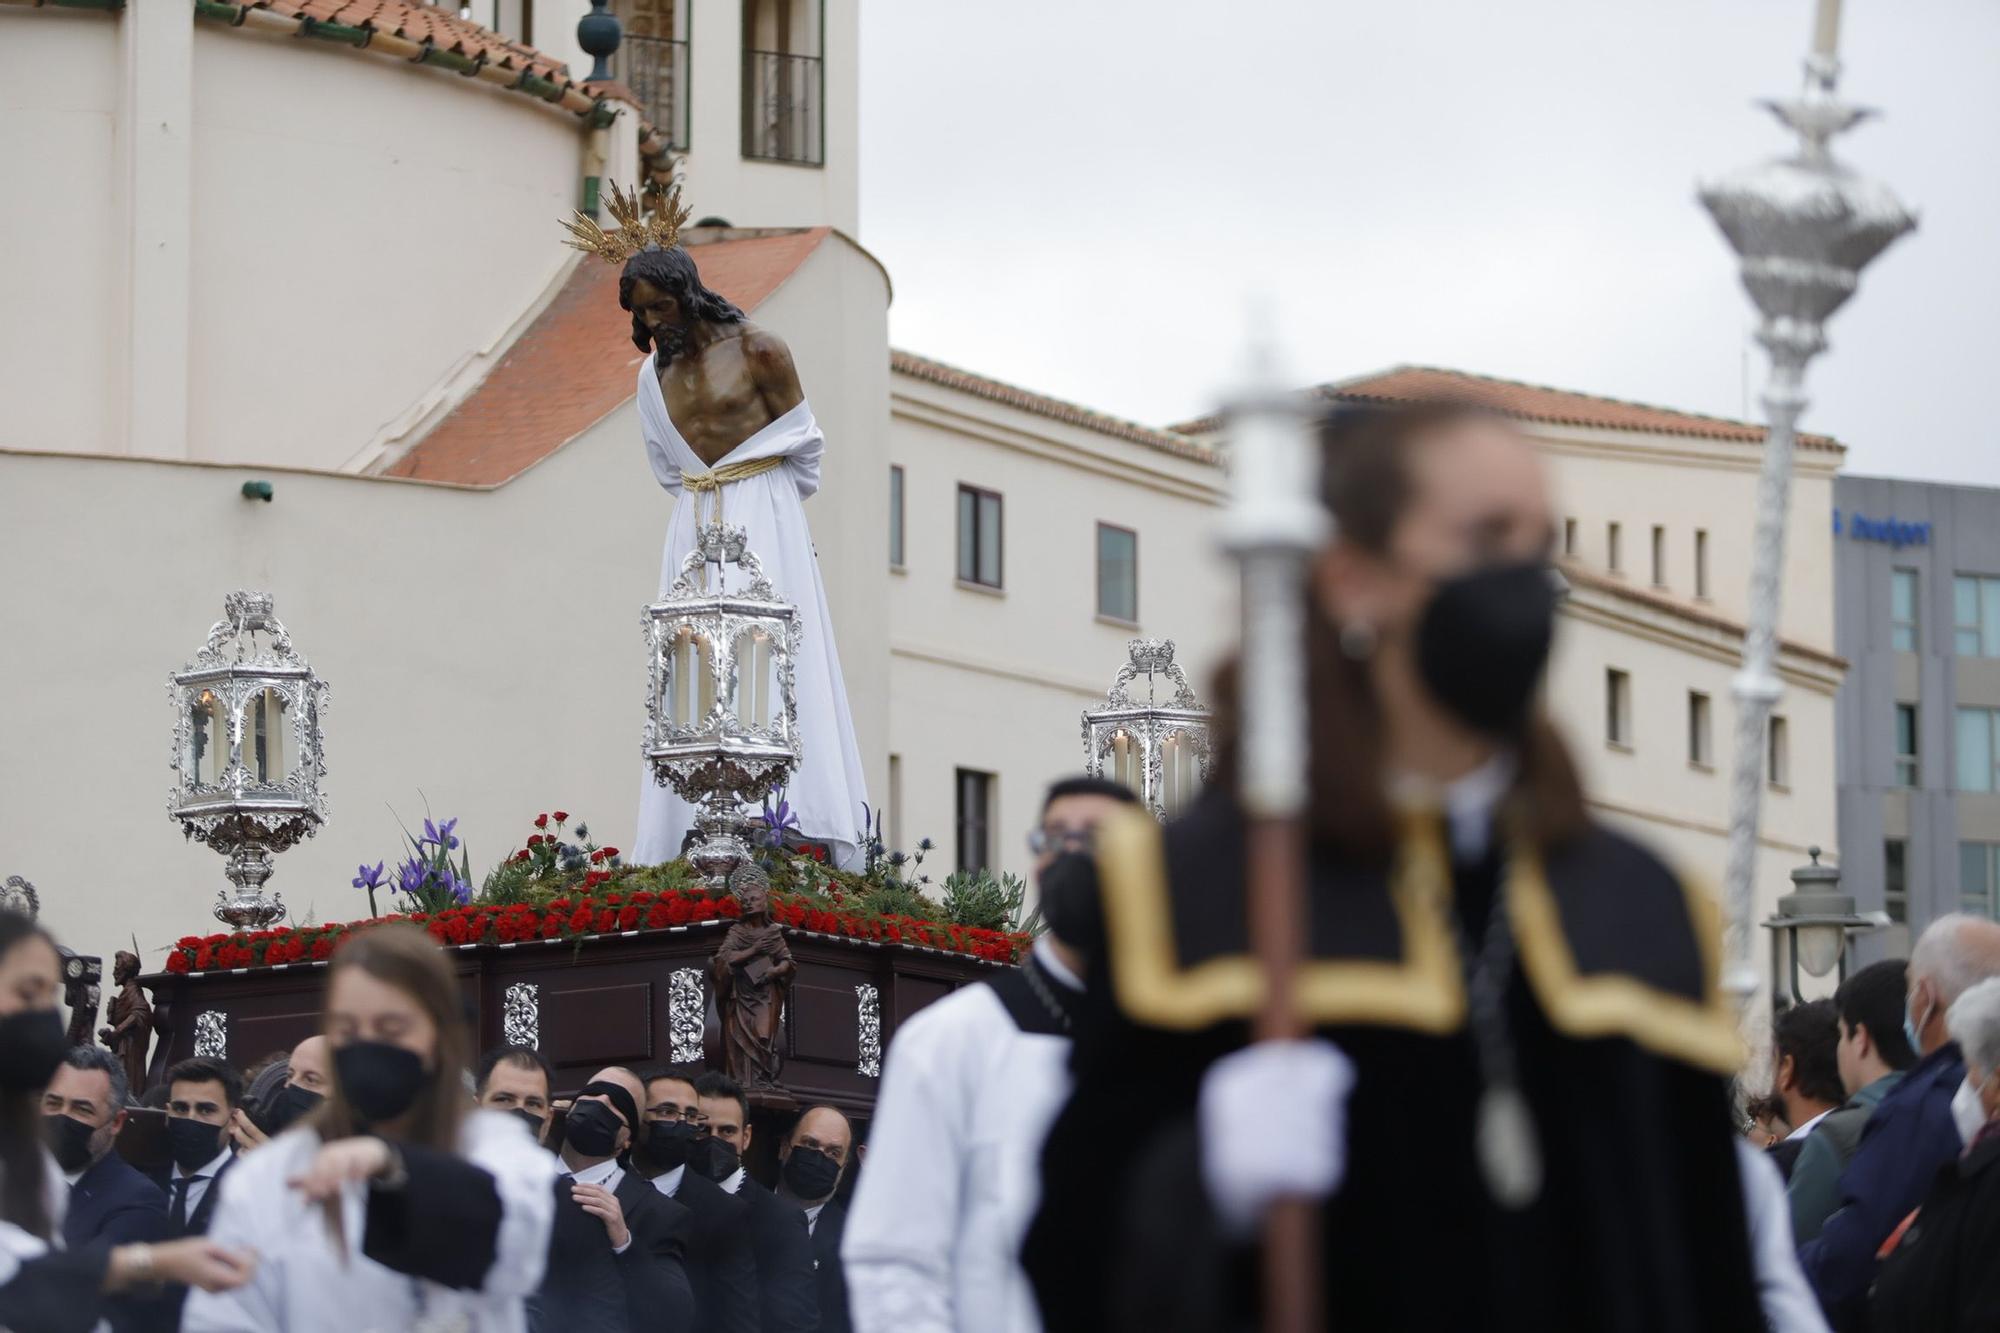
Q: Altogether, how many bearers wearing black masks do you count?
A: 8